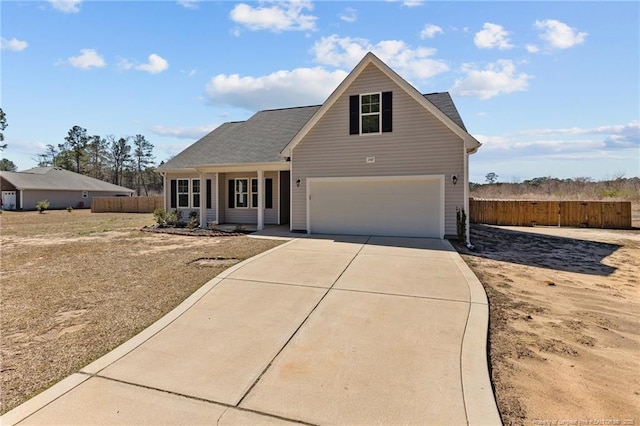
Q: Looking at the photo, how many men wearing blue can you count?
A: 0